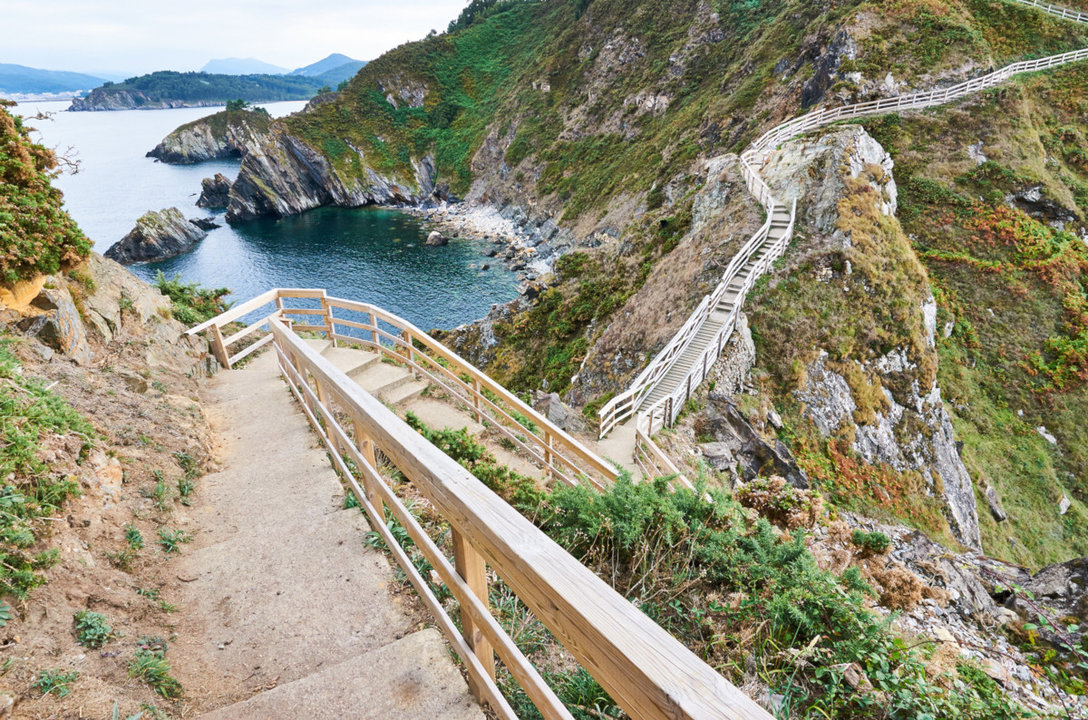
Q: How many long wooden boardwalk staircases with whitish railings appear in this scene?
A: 1